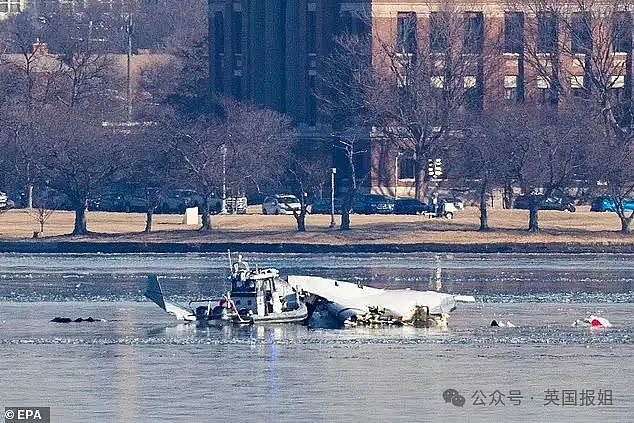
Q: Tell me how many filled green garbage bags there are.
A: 0